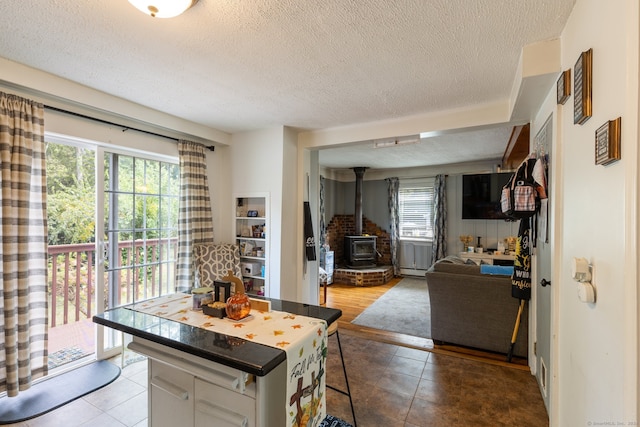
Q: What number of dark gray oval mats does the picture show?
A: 1